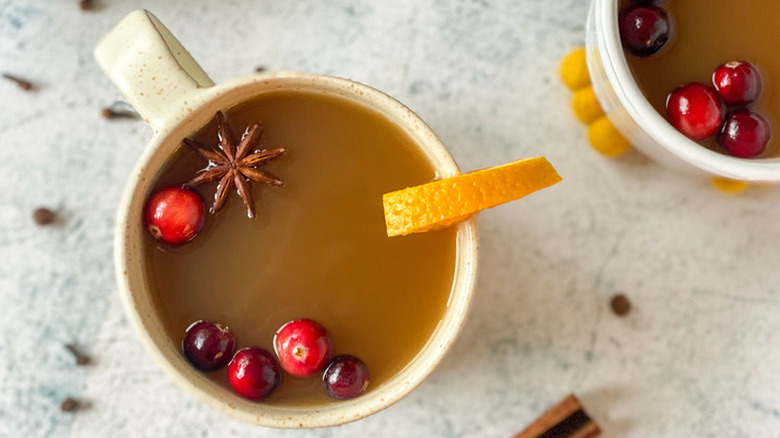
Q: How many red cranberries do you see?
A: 9